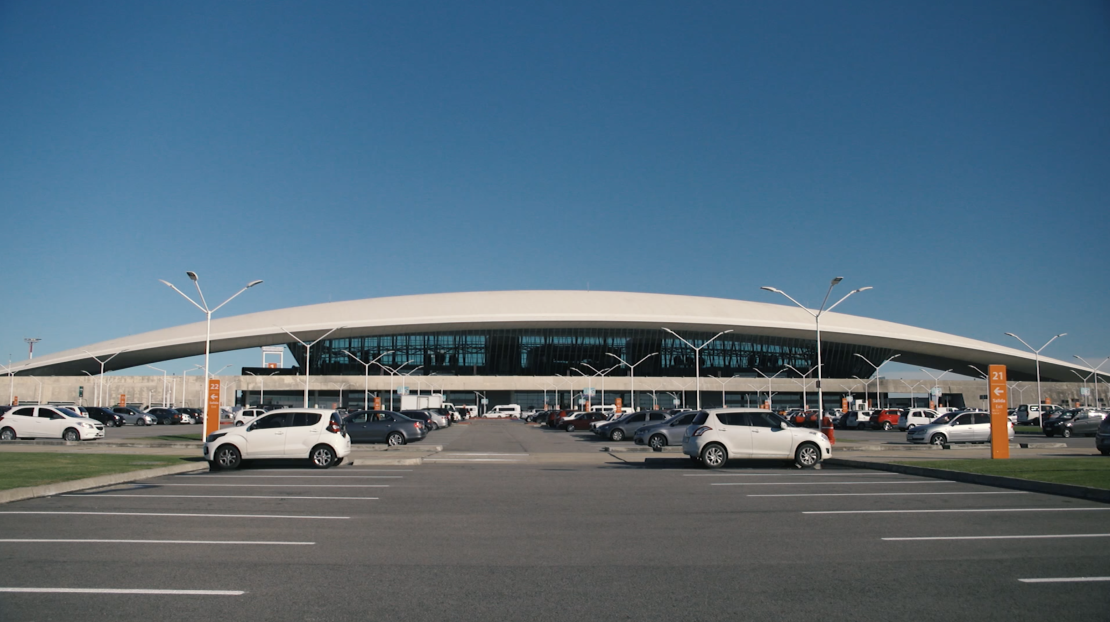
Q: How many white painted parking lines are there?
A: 13